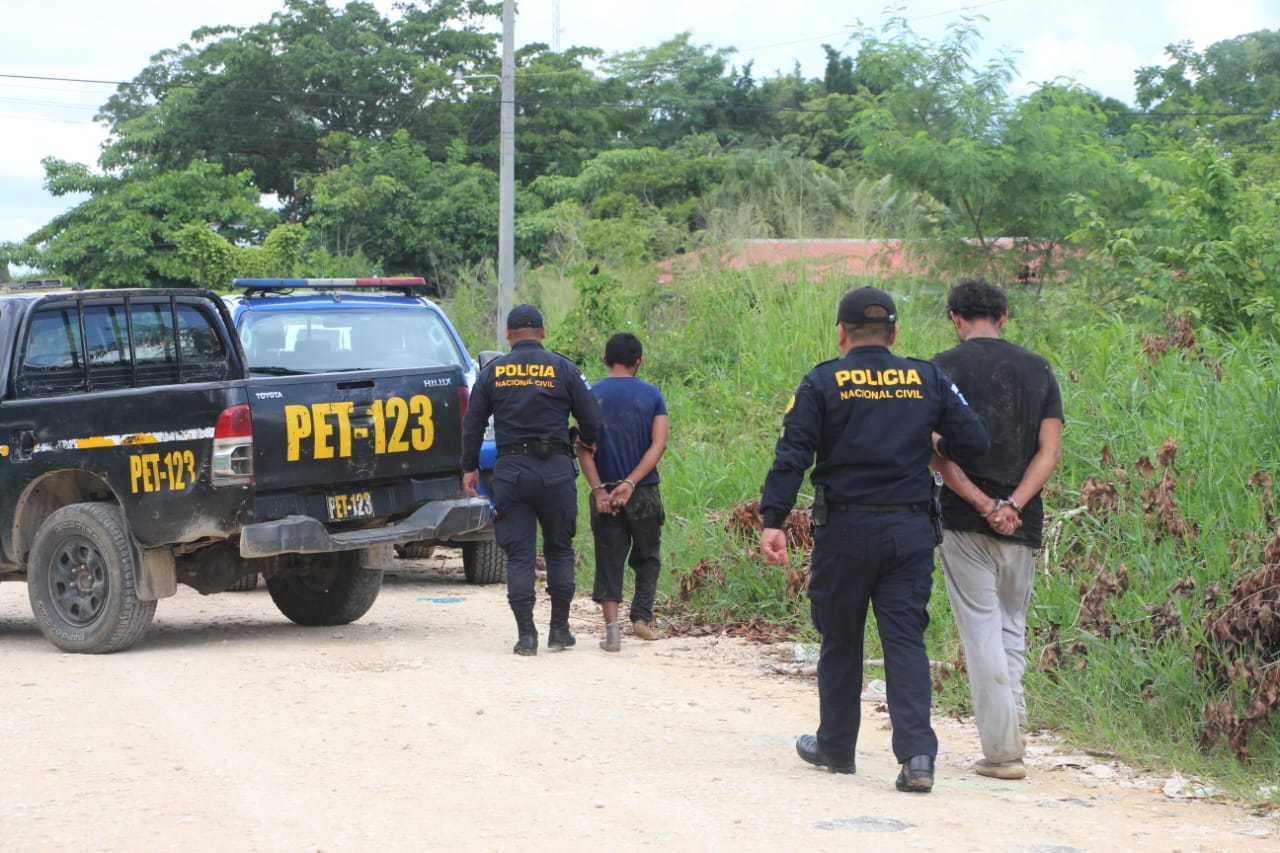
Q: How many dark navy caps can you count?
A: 2